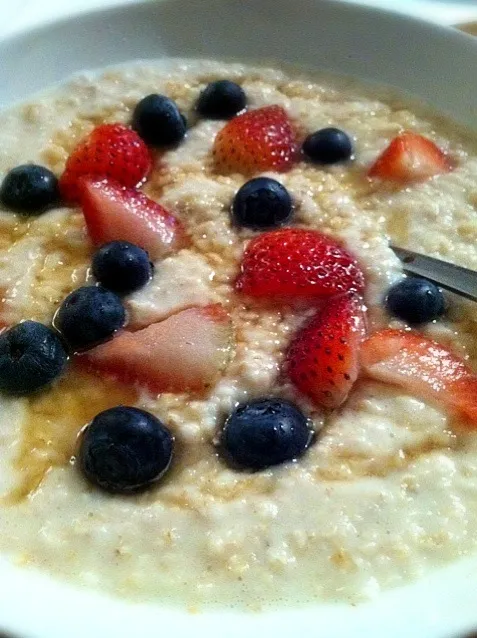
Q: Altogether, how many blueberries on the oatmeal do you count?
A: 11